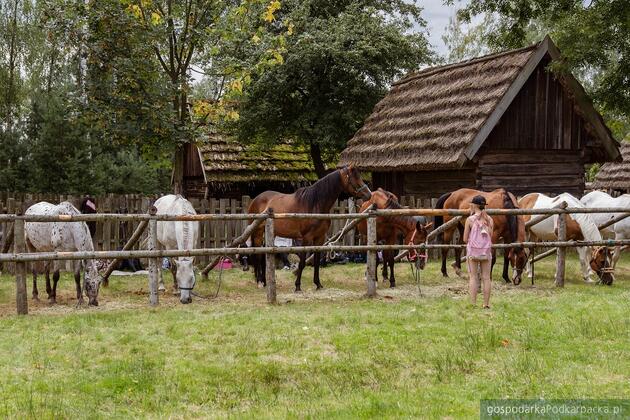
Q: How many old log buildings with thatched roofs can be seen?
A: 3